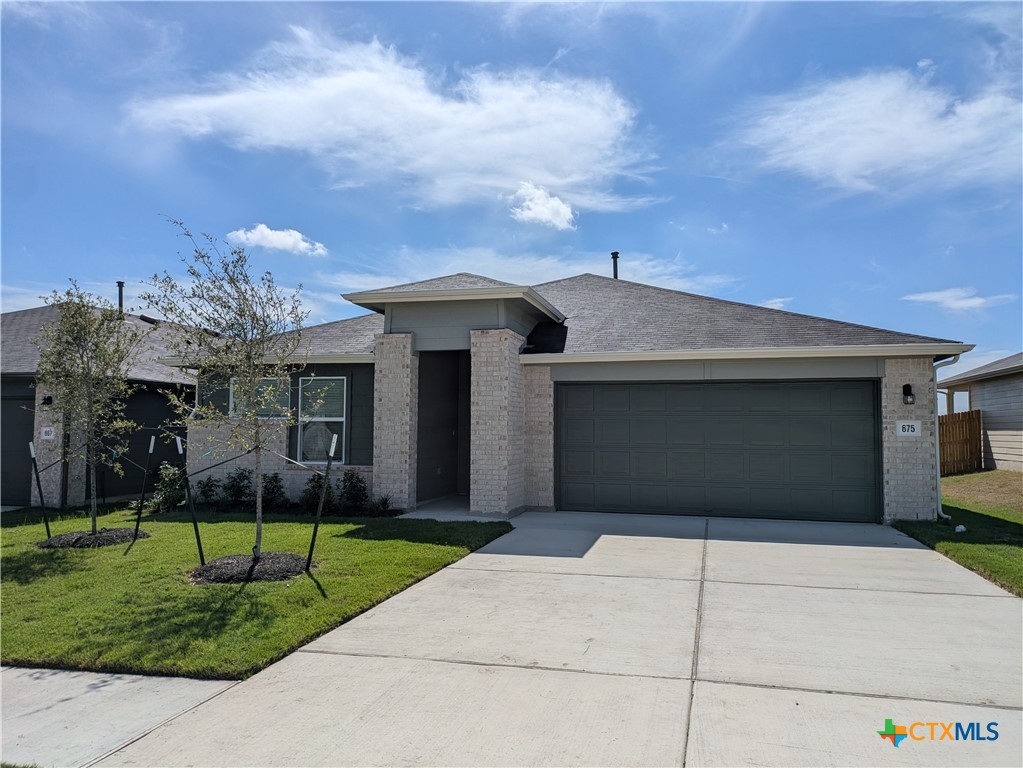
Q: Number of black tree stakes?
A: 4